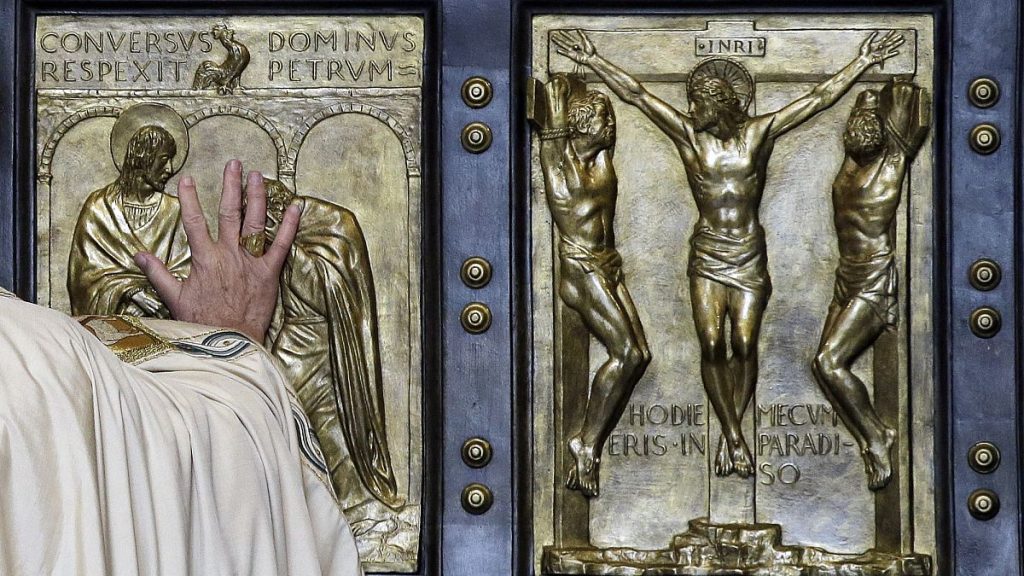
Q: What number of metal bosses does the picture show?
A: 12